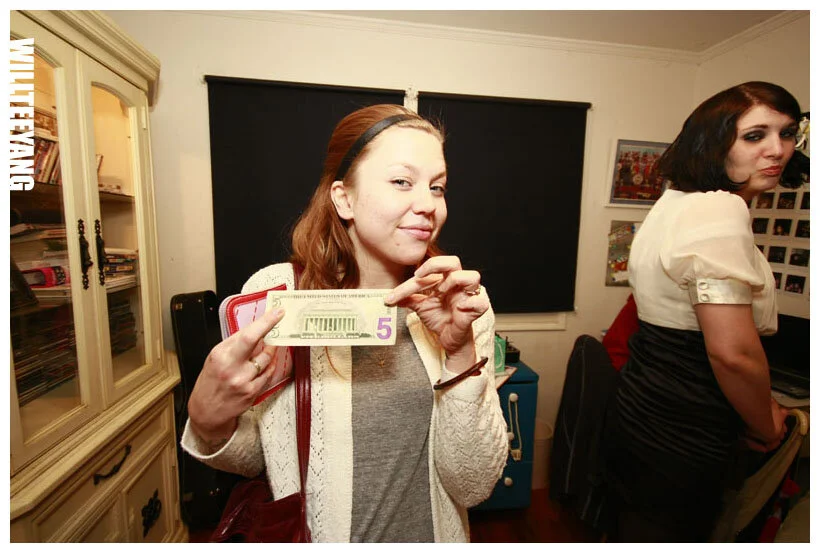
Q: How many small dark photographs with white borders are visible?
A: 12